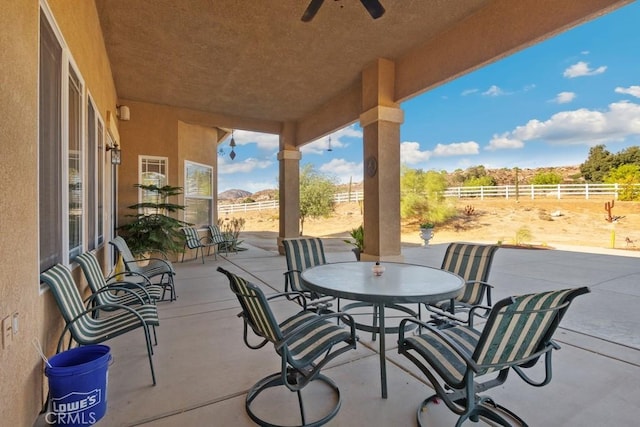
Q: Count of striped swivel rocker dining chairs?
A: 4